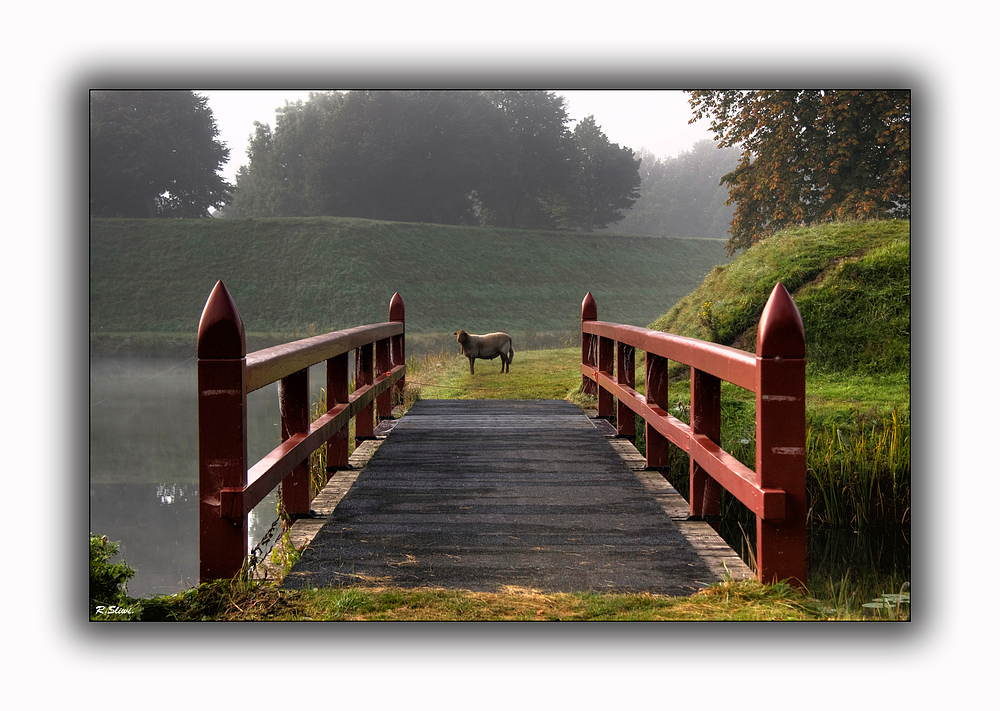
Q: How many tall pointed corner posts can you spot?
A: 4